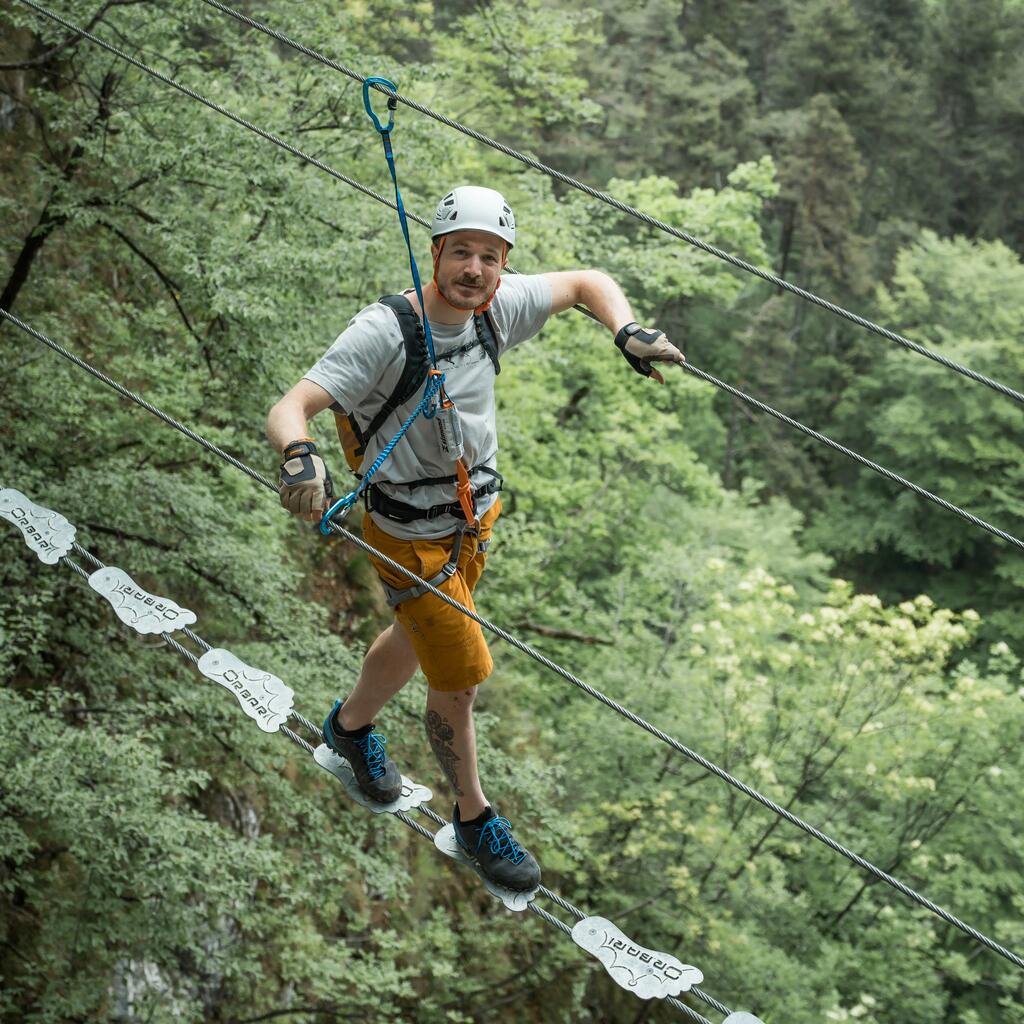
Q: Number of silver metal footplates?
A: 7